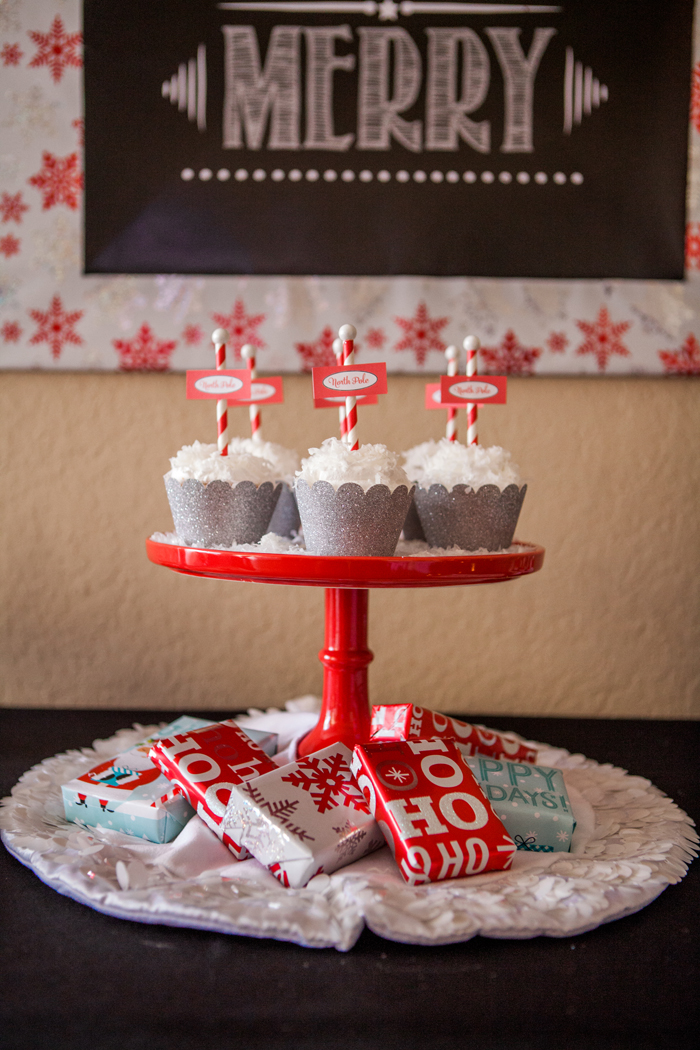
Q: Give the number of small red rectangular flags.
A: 6